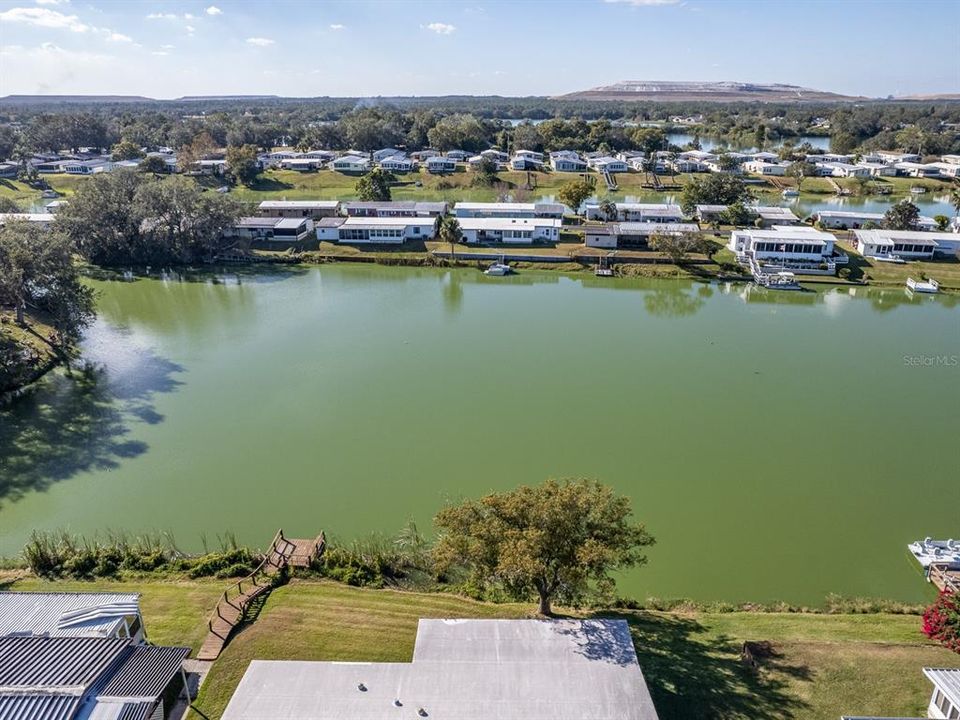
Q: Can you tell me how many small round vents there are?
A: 3